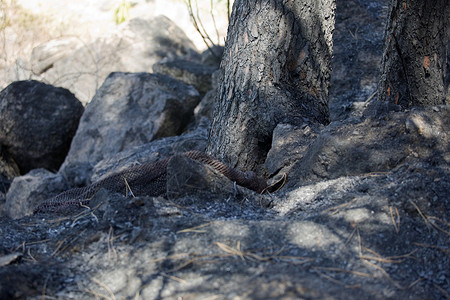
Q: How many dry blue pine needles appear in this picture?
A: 0